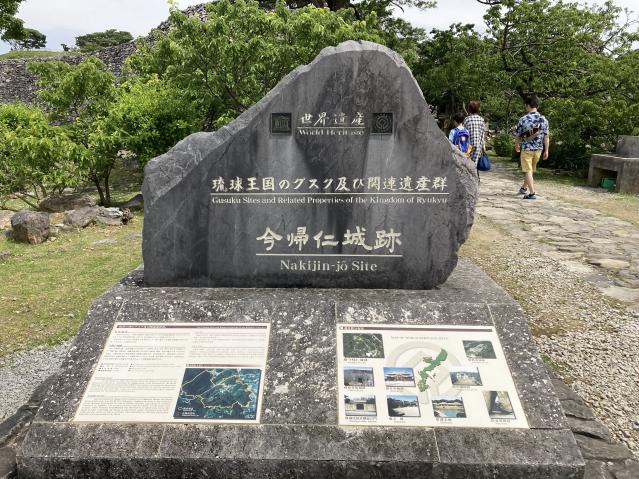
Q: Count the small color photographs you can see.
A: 9